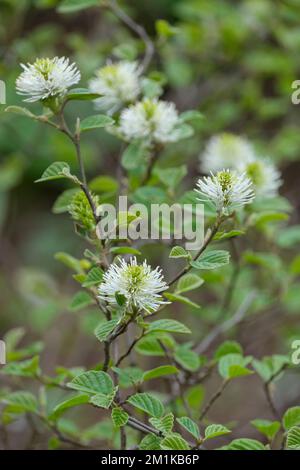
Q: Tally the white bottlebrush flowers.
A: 7